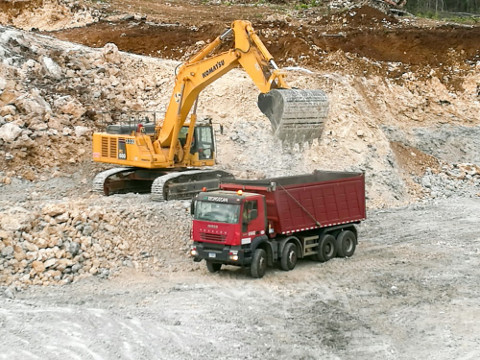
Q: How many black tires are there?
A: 5